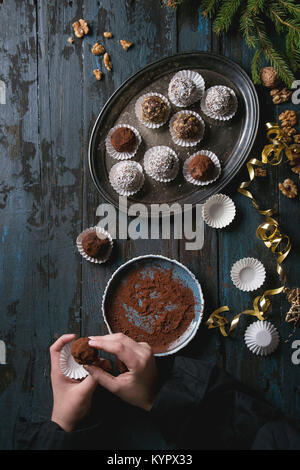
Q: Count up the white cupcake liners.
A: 13